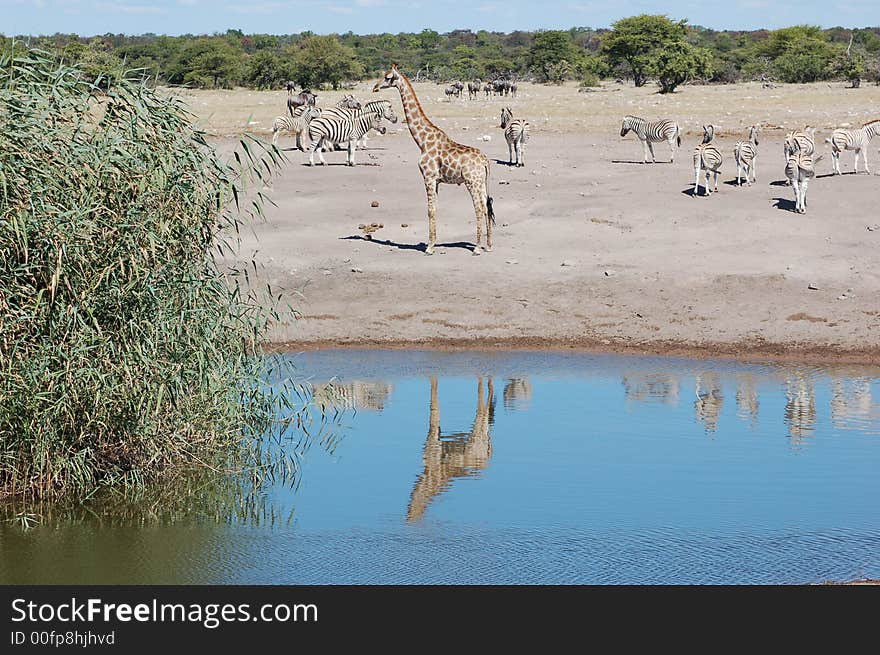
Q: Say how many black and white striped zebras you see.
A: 11